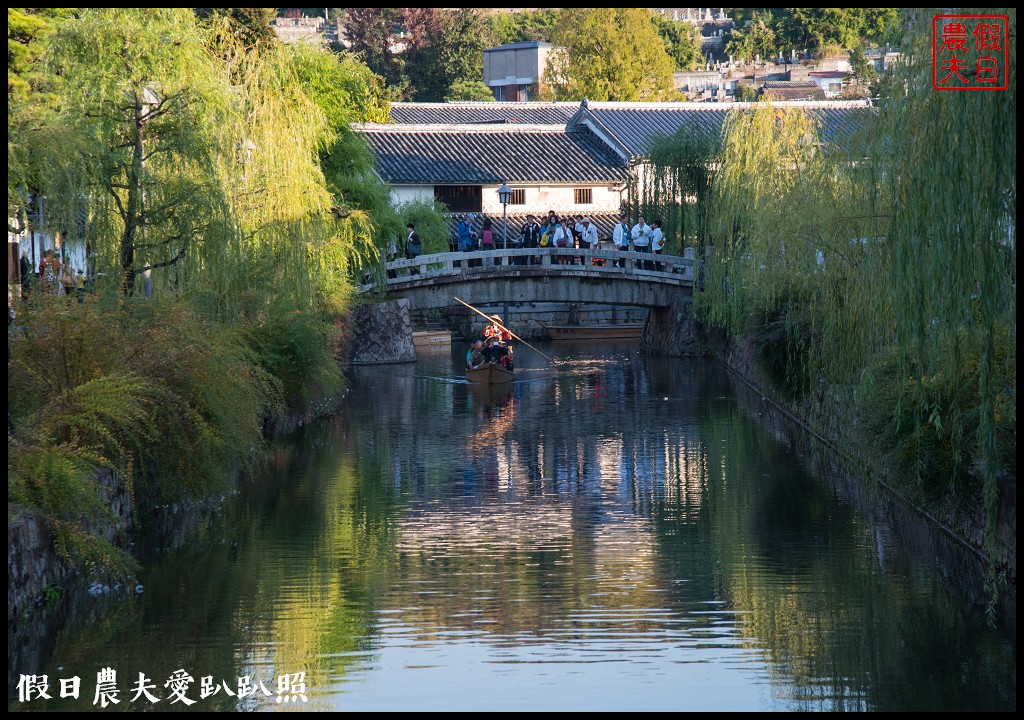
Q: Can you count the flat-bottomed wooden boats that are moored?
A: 2